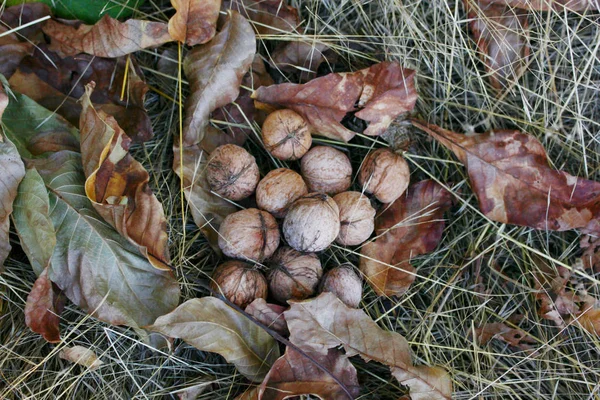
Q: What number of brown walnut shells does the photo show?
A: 11